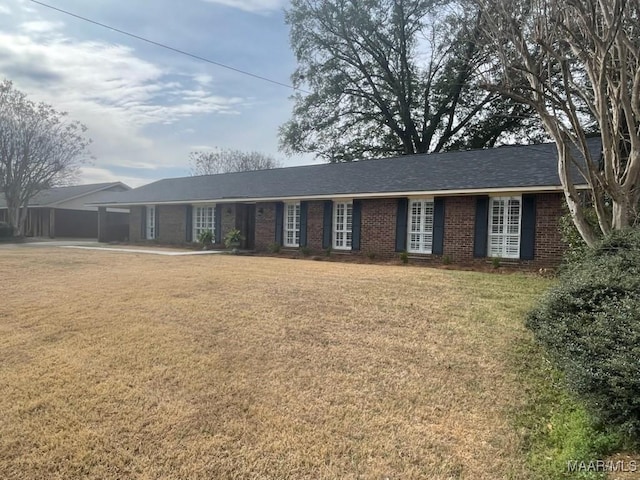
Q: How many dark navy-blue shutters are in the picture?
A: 12